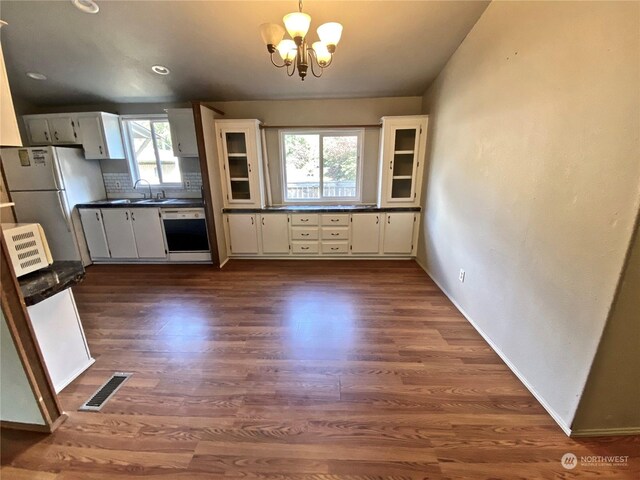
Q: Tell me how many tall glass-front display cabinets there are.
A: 2